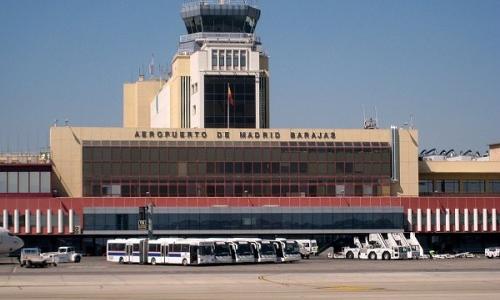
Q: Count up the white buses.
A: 5